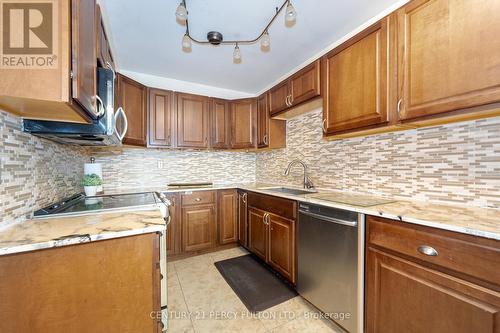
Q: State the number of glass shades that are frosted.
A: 5